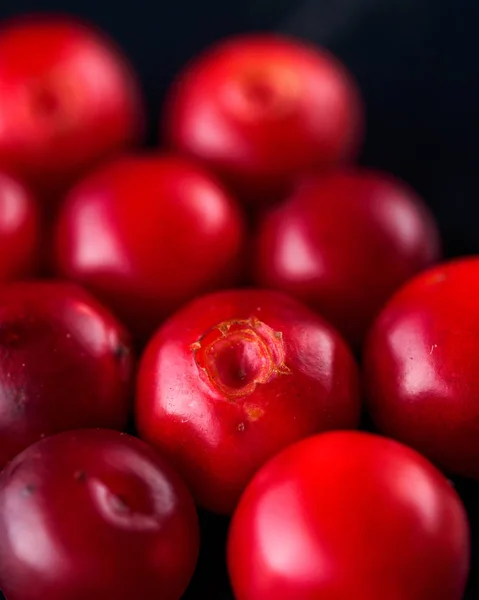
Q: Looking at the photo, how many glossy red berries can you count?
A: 10